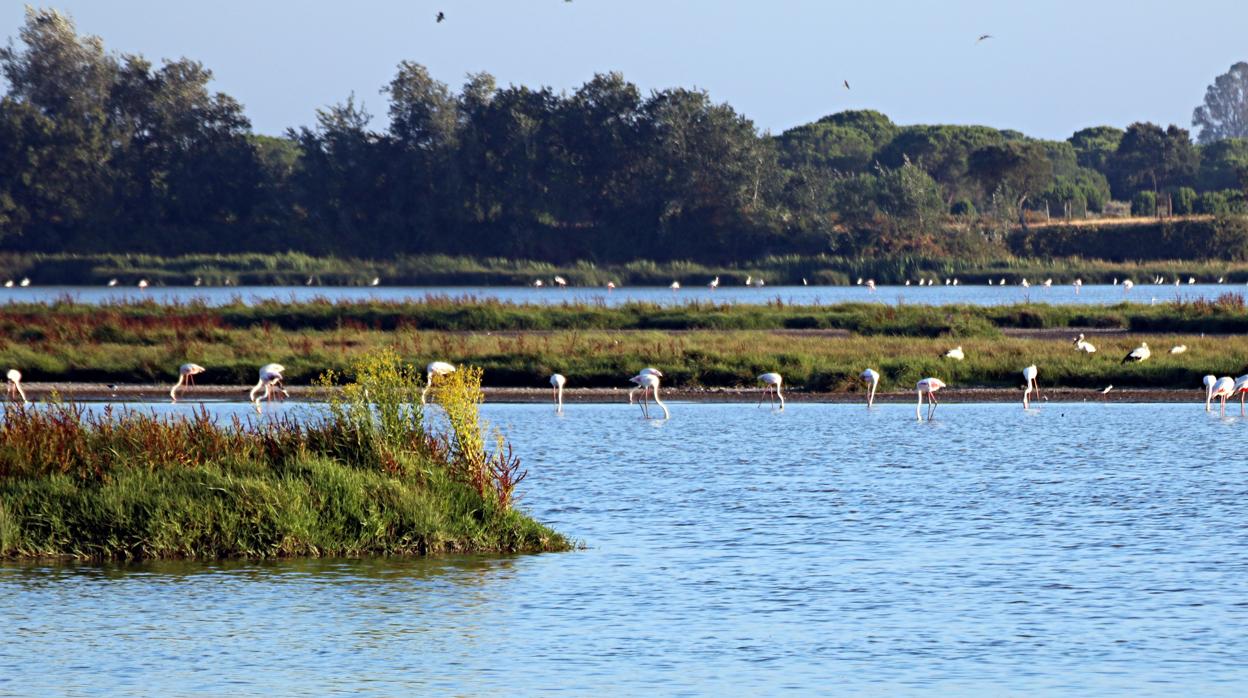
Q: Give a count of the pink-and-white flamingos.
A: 15